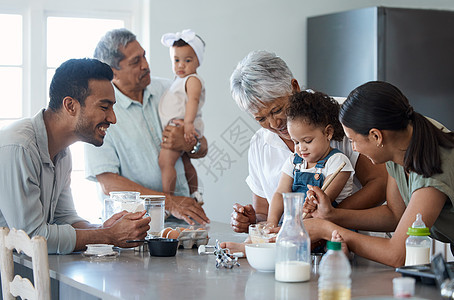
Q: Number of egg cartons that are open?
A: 1